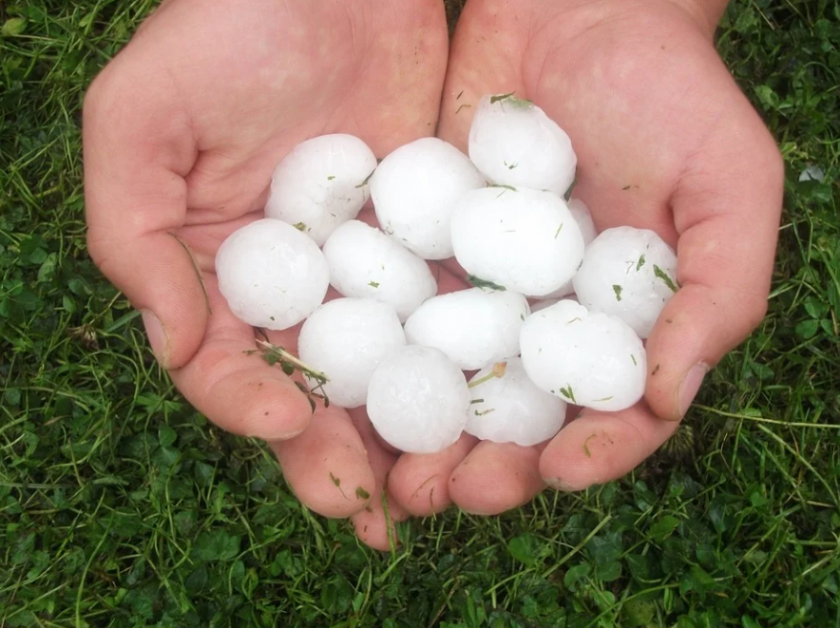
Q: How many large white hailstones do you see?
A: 13